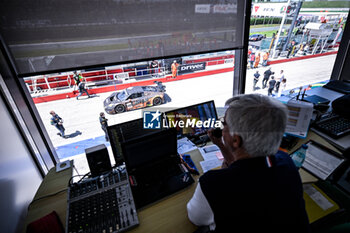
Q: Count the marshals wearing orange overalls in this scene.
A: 3